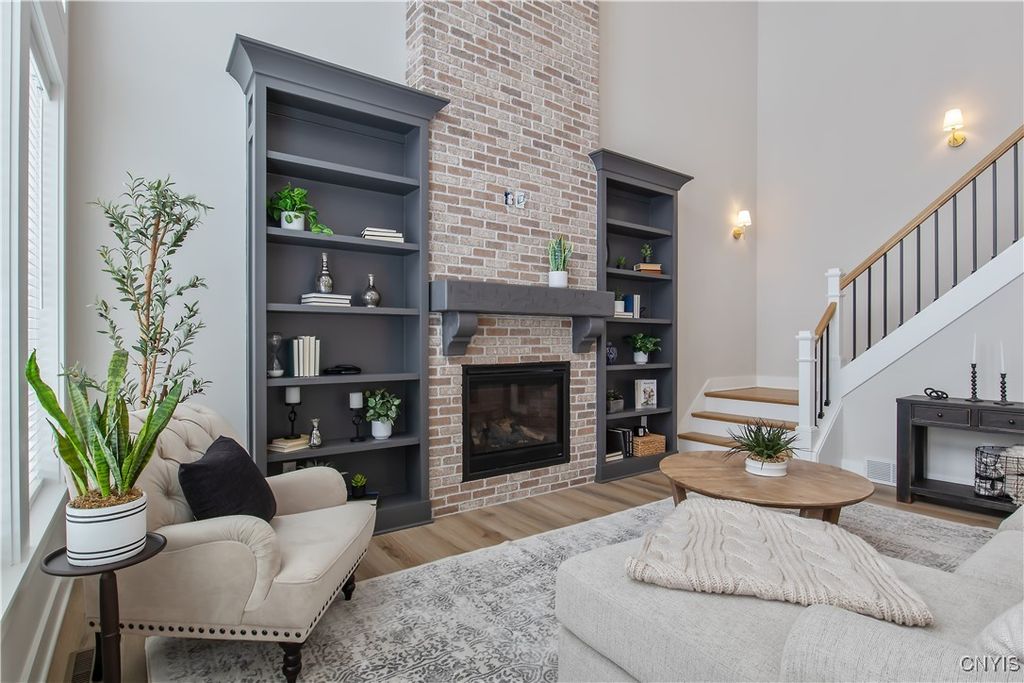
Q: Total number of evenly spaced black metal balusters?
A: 13